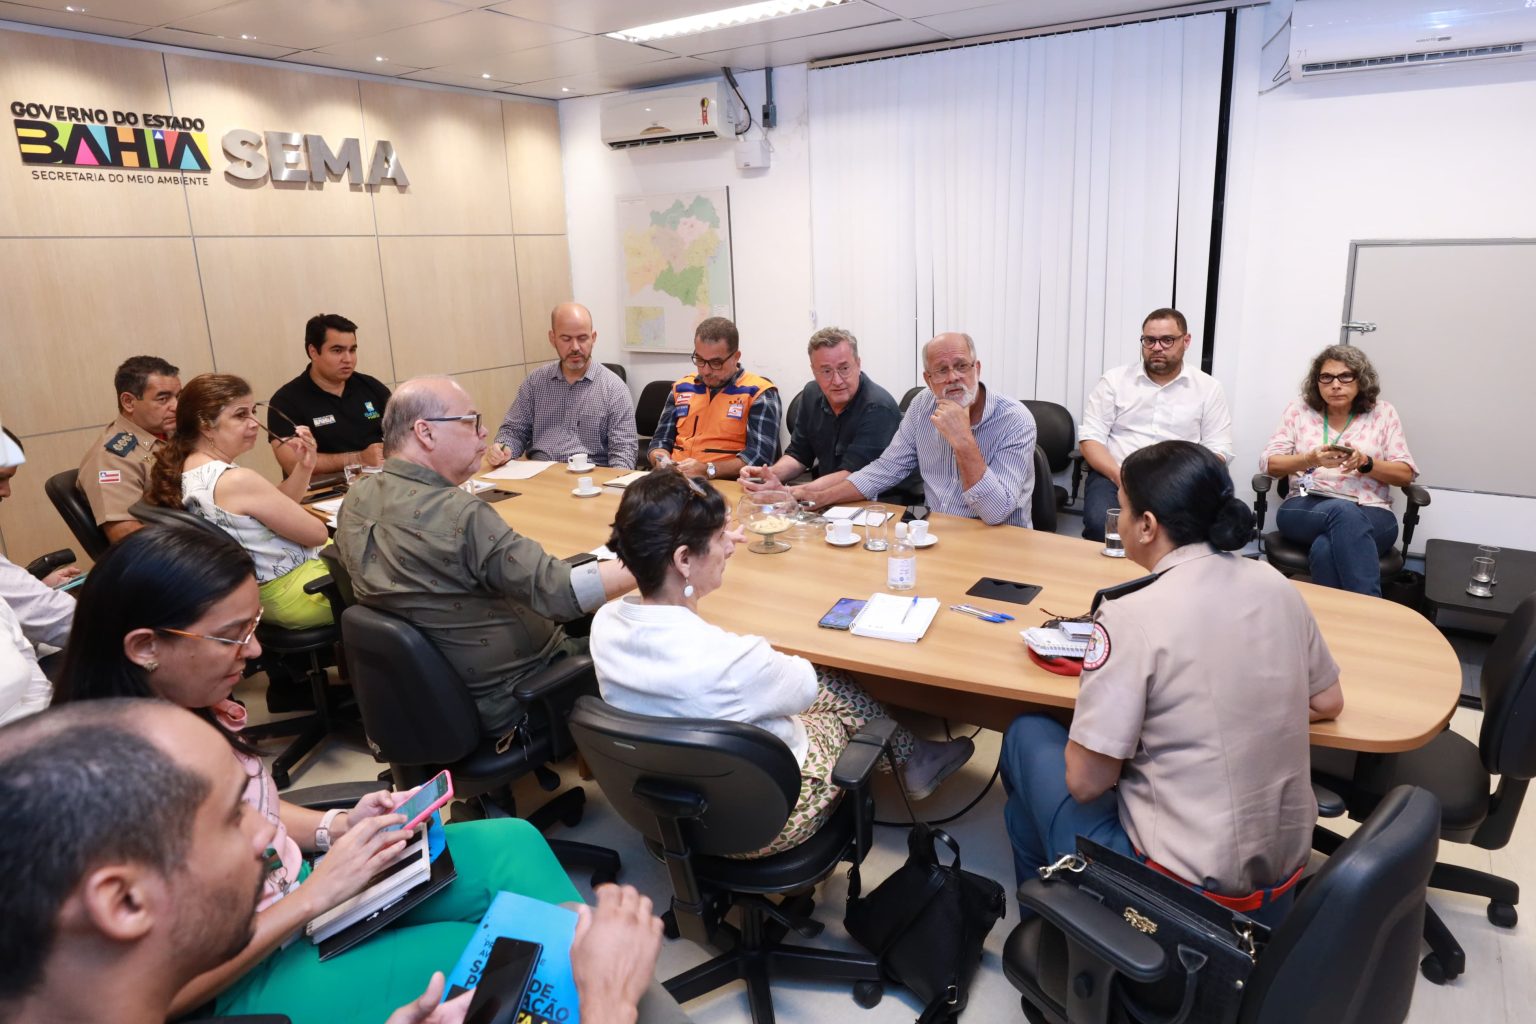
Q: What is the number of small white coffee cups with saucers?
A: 4